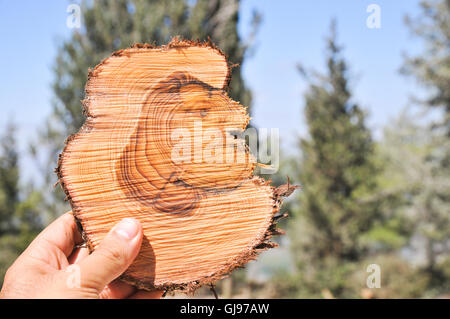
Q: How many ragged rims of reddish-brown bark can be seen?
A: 1